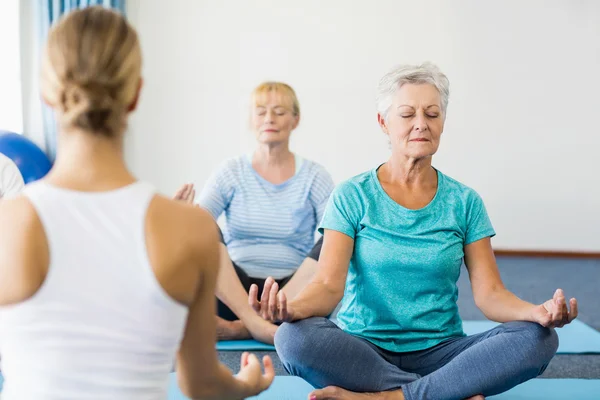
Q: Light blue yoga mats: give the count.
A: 2